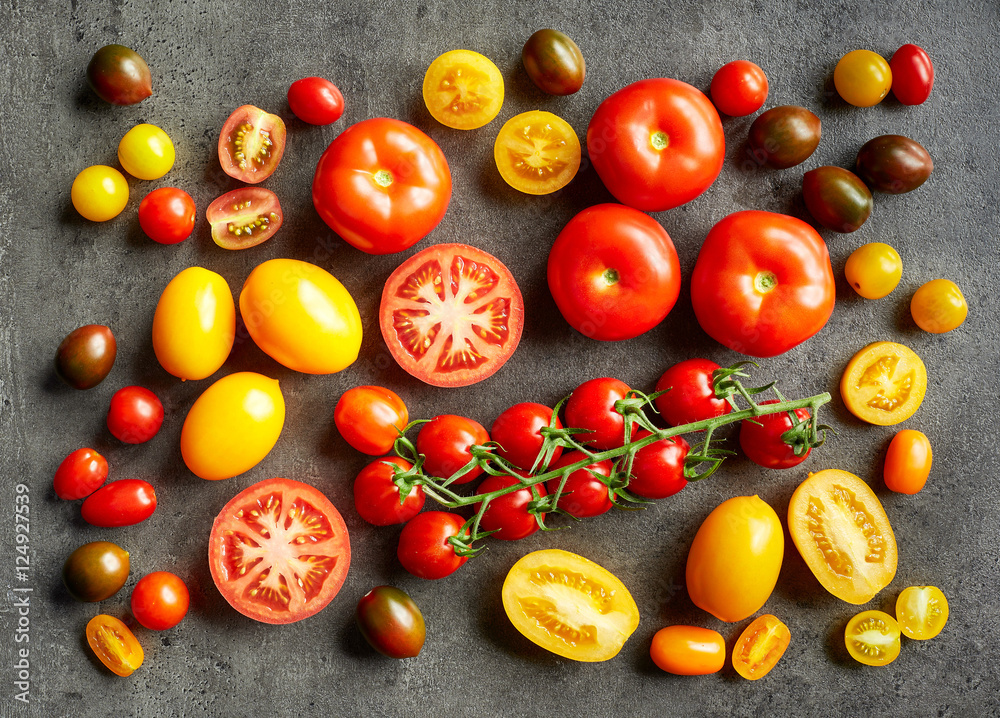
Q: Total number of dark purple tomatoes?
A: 8